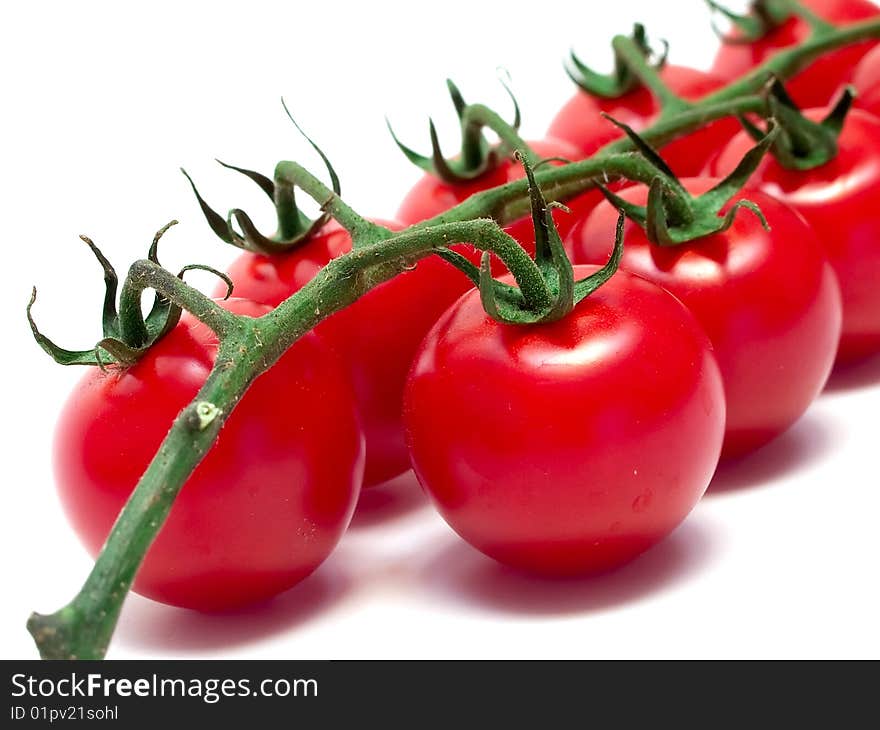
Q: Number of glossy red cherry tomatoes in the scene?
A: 9